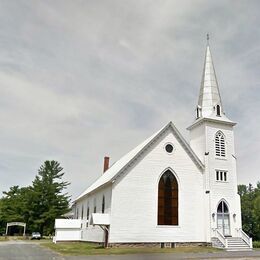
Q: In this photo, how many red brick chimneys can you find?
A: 1